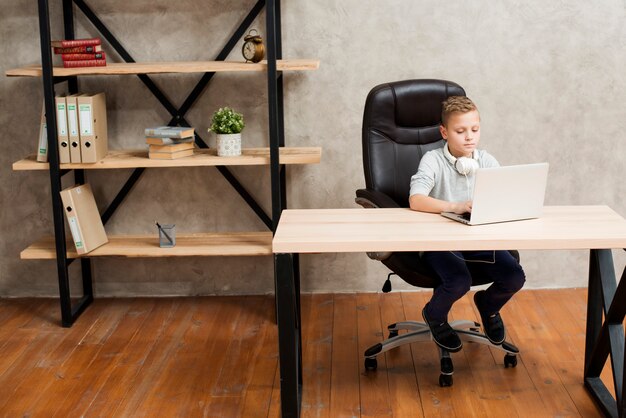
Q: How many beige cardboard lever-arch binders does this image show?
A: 5